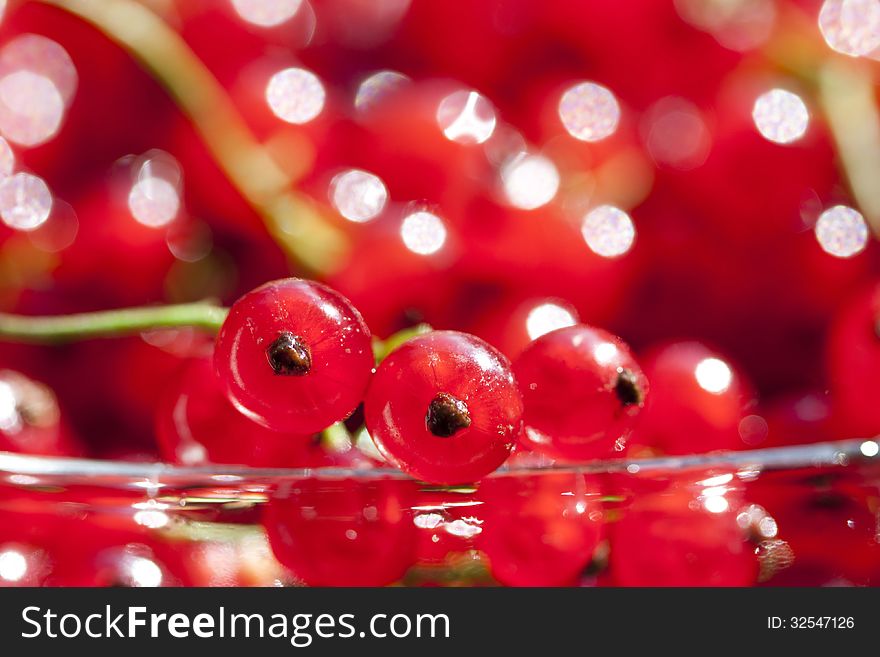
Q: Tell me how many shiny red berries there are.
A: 3